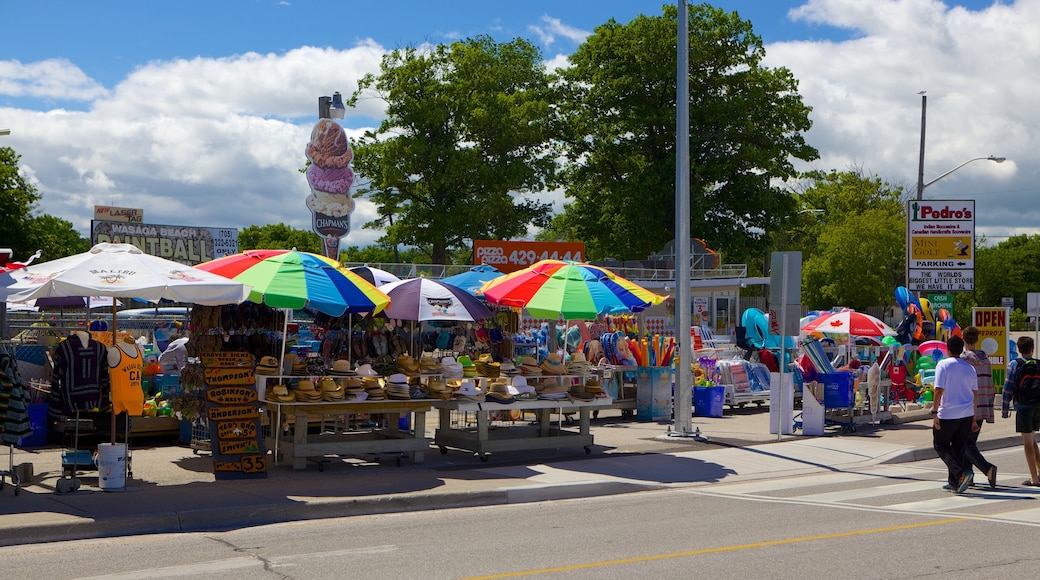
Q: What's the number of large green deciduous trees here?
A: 2